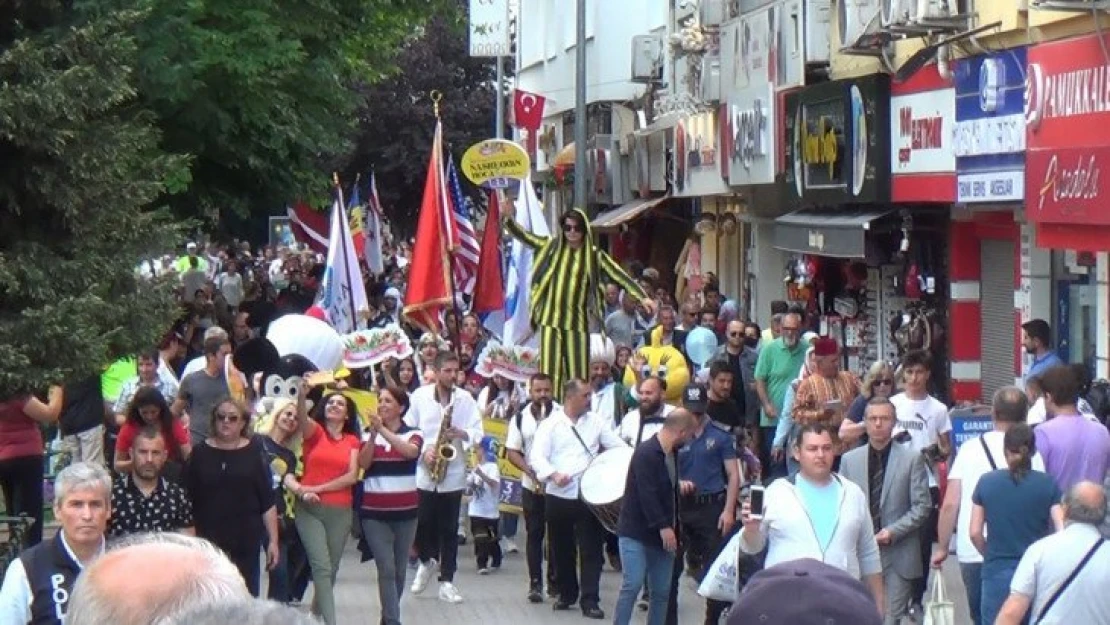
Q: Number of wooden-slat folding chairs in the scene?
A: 0